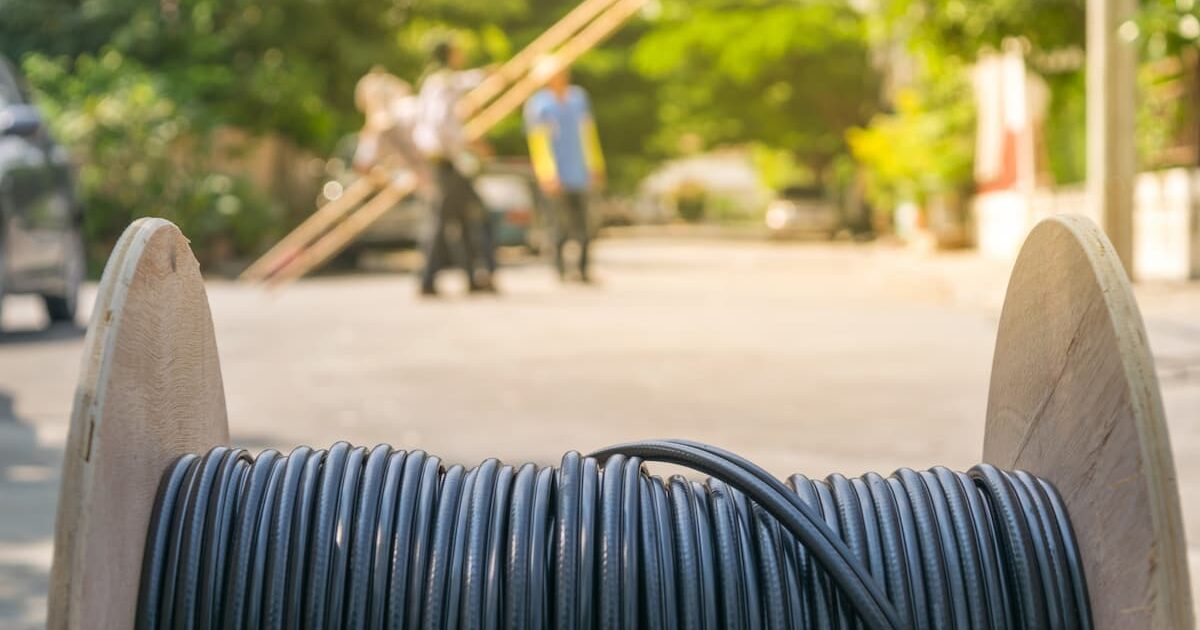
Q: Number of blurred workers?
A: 3